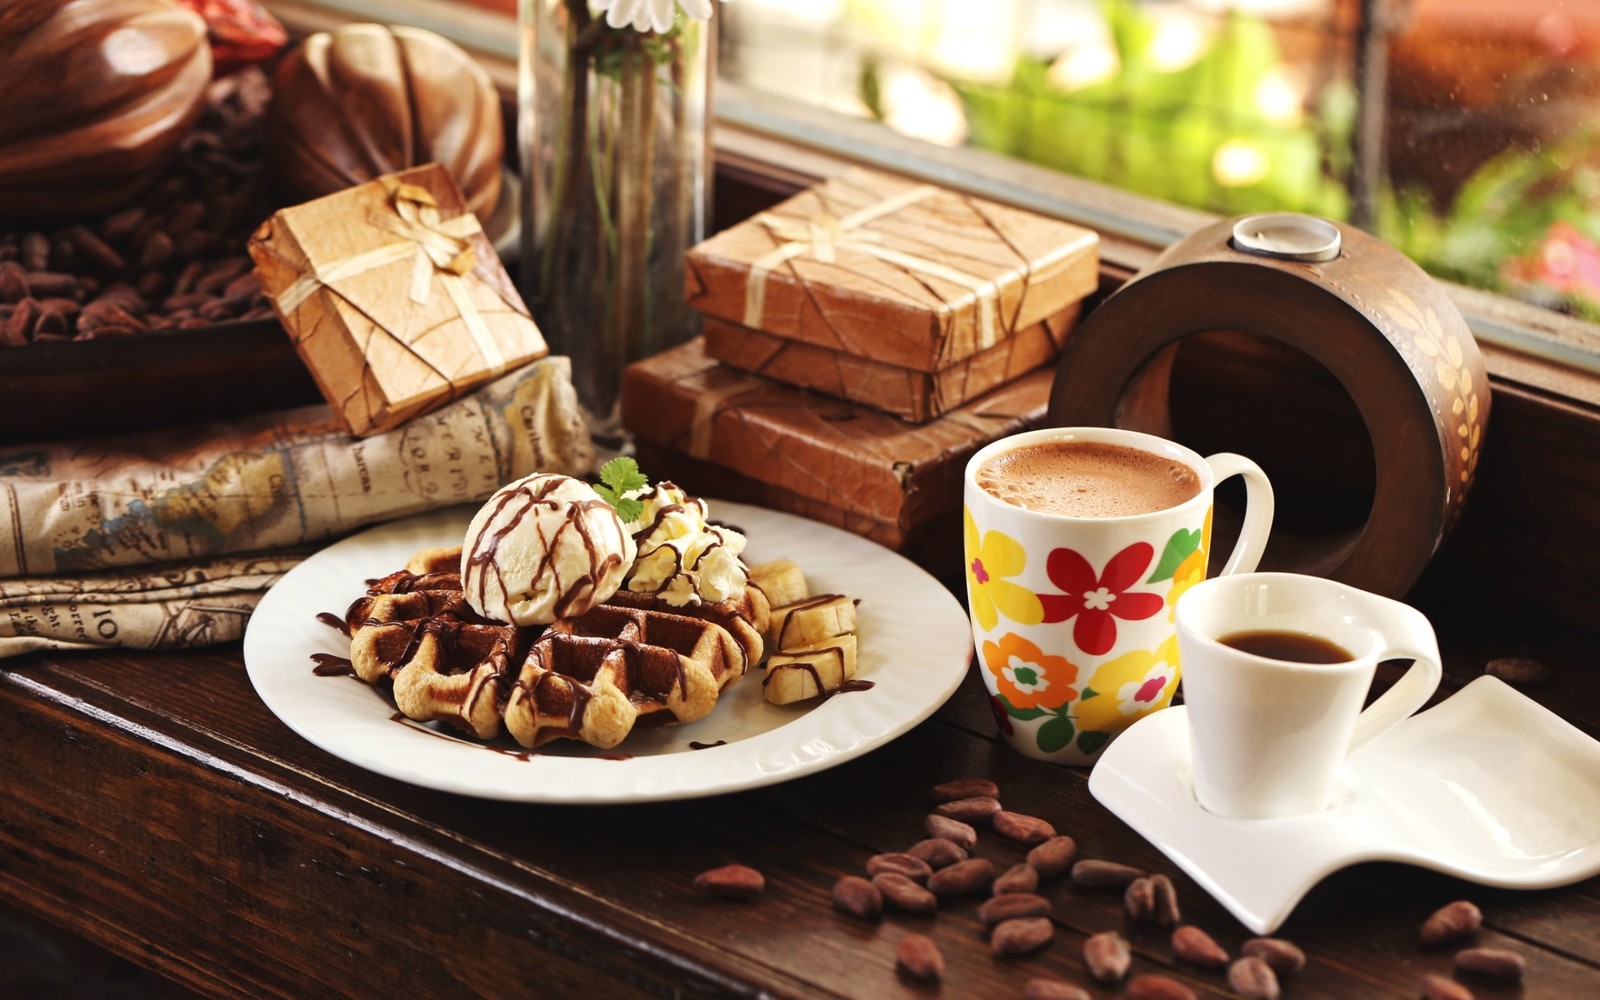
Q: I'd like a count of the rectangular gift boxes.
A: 3